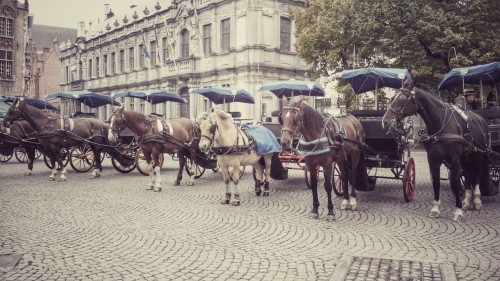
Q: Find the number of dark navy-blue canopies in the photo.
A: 7